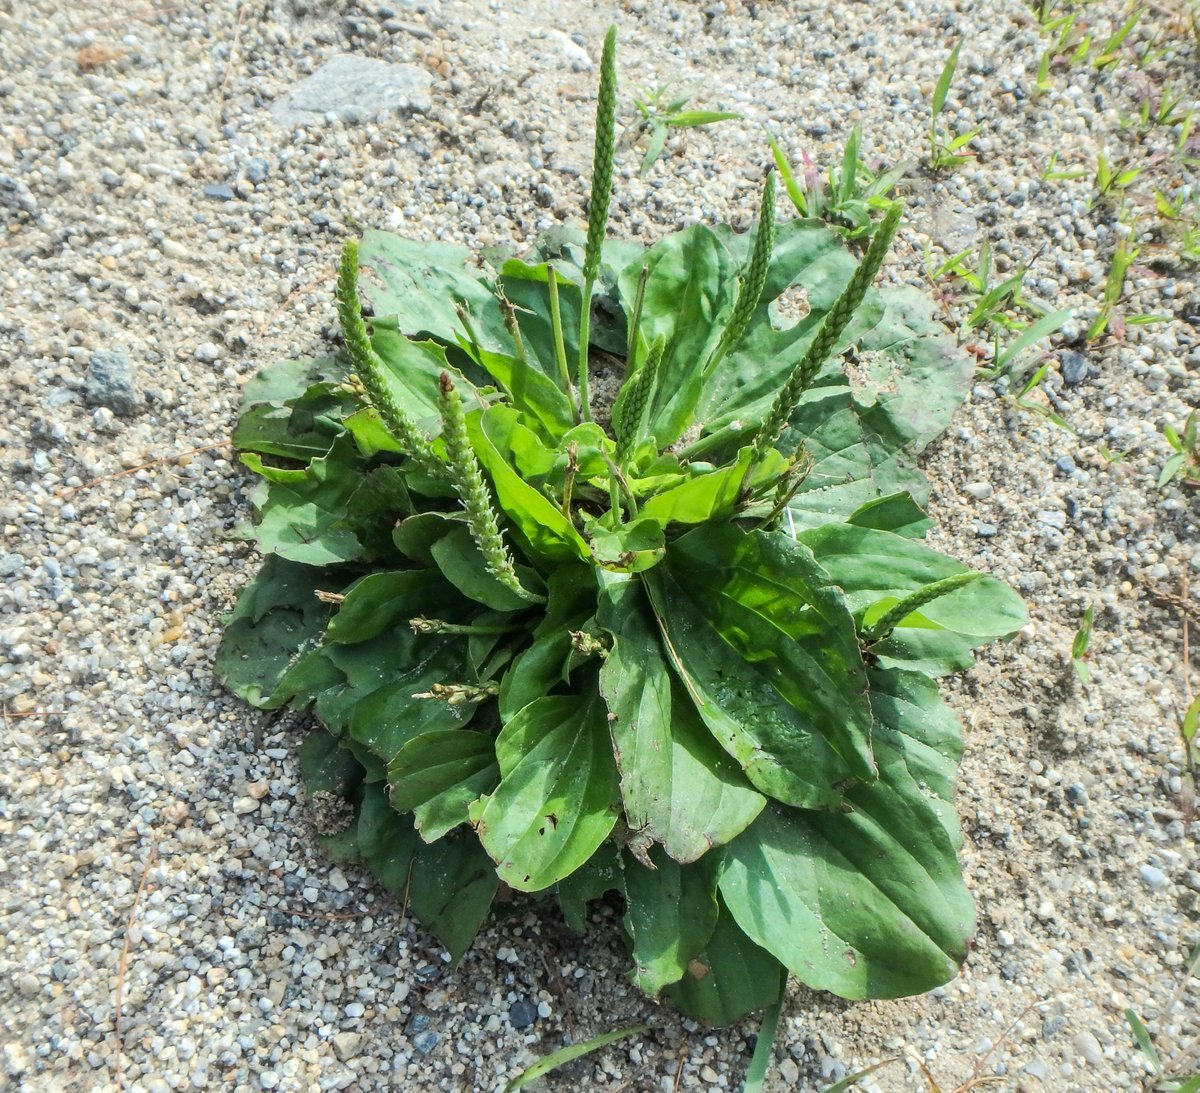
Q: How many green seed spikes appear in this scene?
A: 7